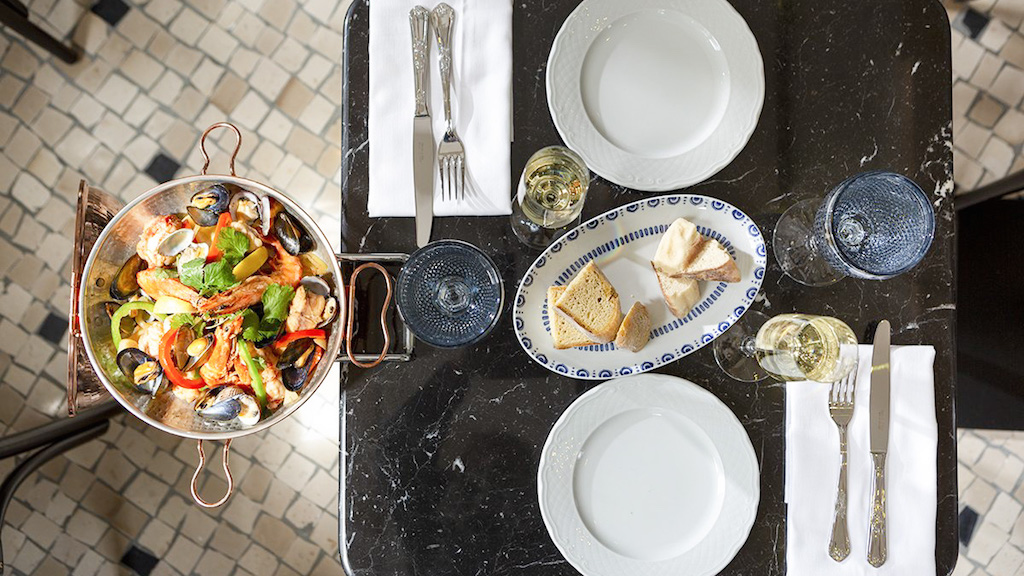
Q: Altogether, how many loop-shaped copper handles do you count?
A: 3